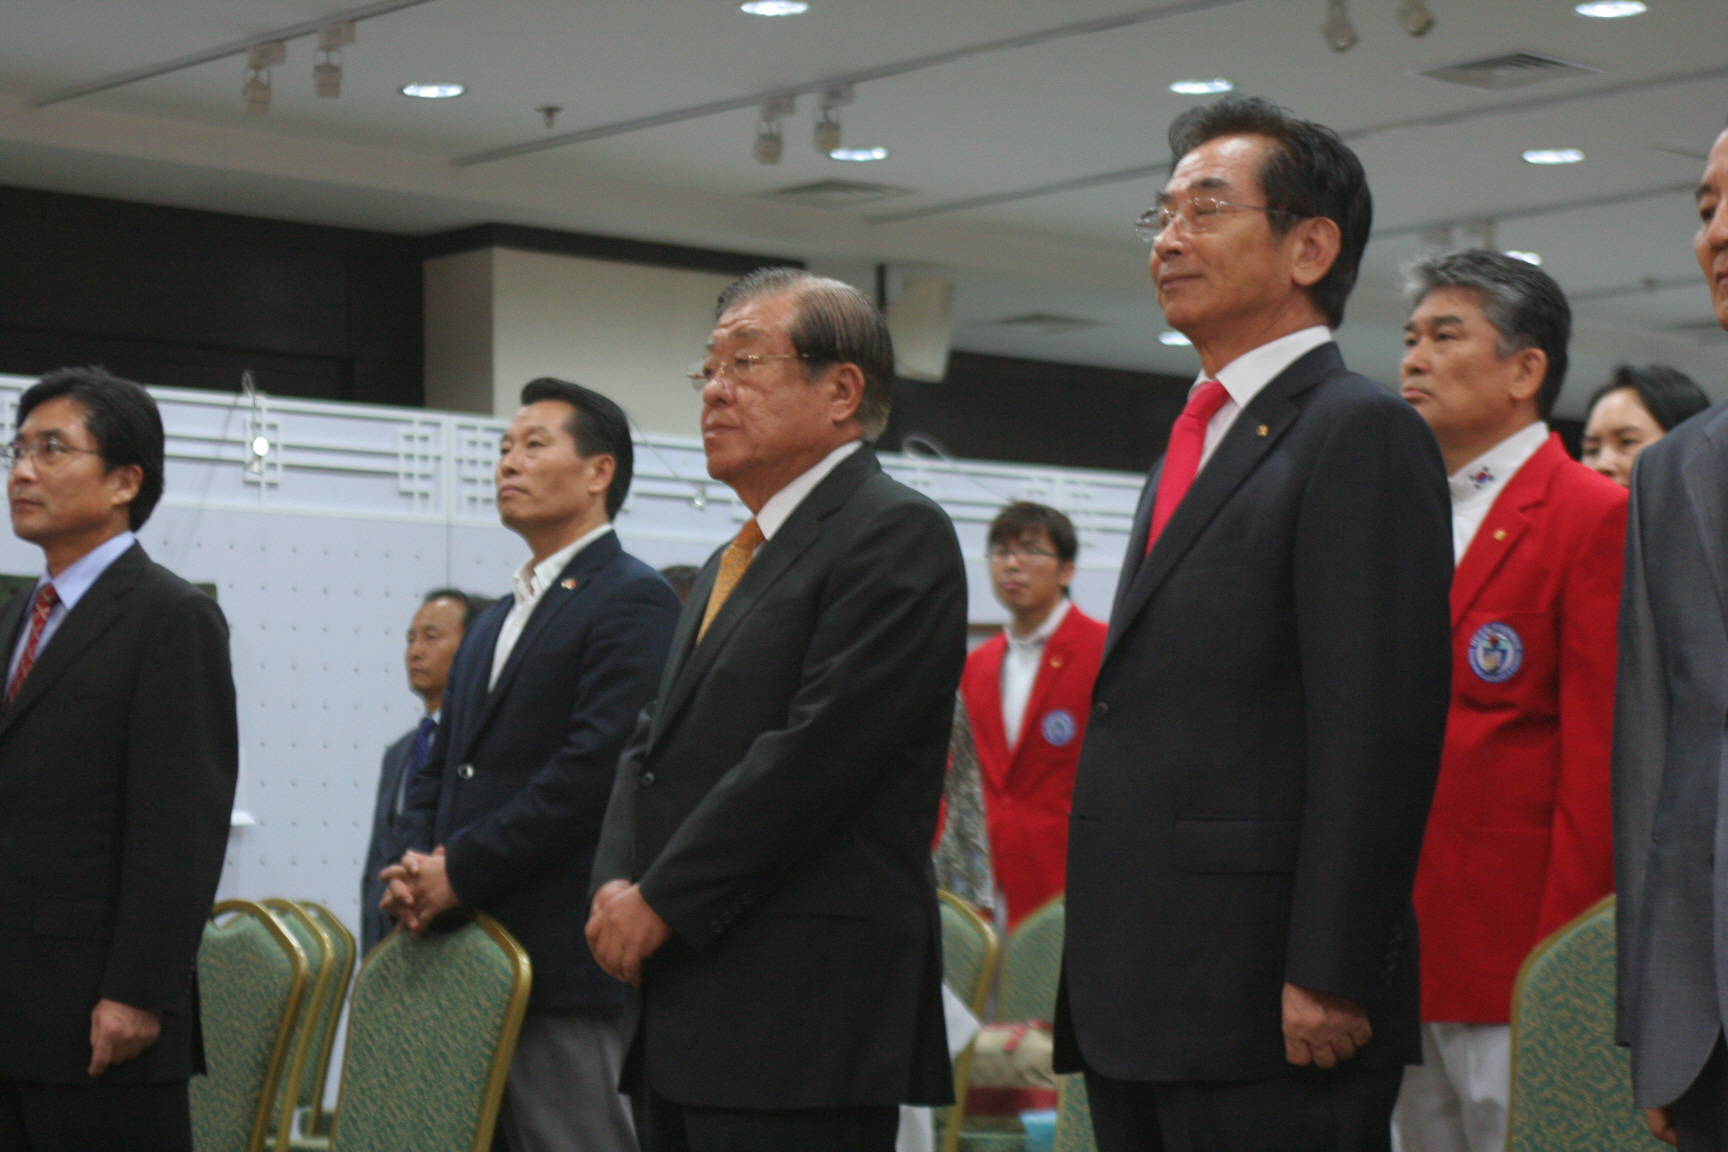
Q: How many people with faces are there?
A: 9